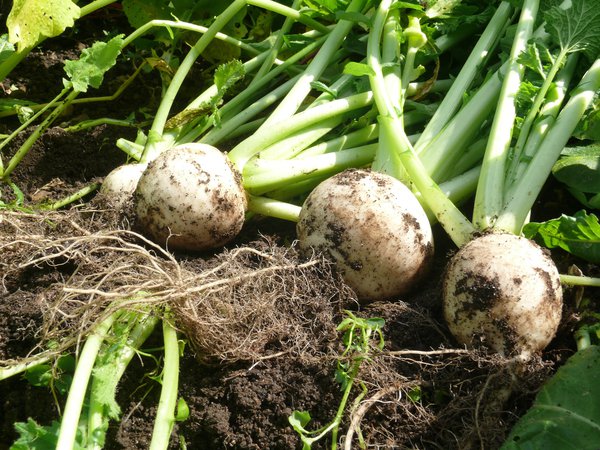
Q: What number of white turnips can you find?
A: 4